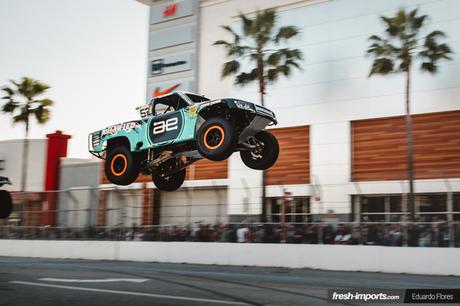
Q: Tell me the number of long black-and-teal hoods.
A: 1